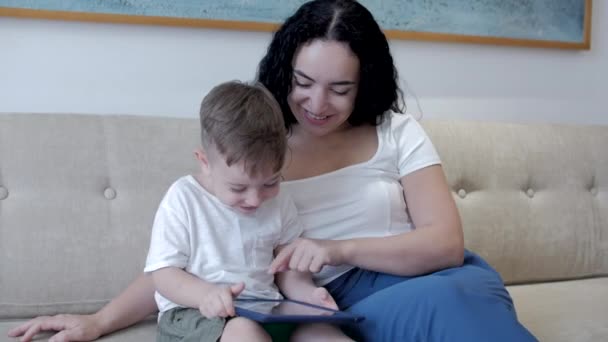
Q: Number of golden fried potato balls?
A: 0